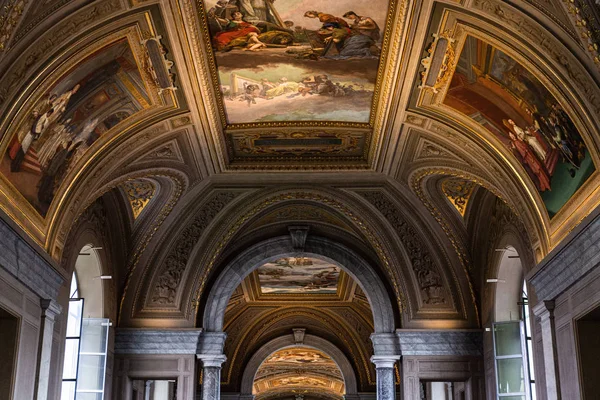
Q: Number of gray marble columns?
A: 2